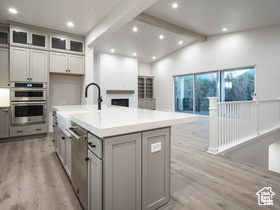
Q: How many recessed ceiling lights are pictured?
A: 10